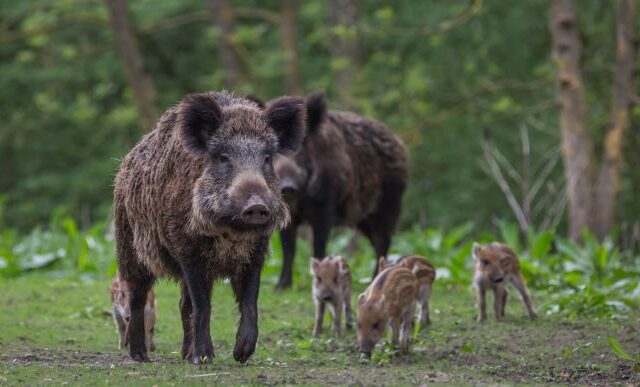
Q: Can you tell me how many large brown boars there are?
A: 2